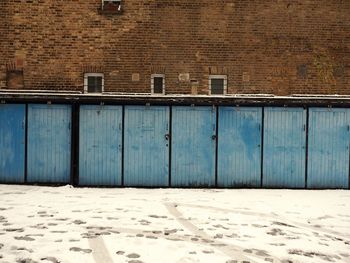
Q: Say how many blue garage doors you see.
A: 8